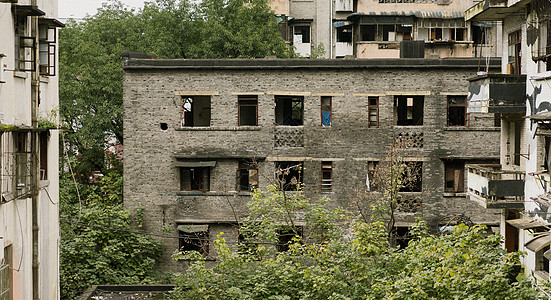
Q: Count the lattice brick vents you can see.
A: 3